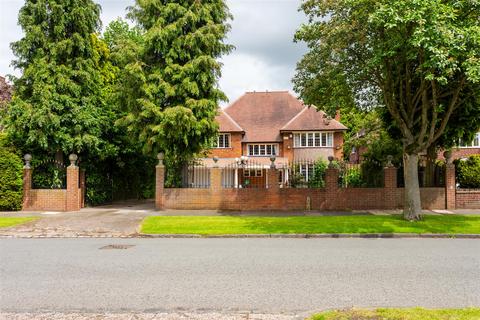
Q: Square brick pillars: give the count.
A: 8